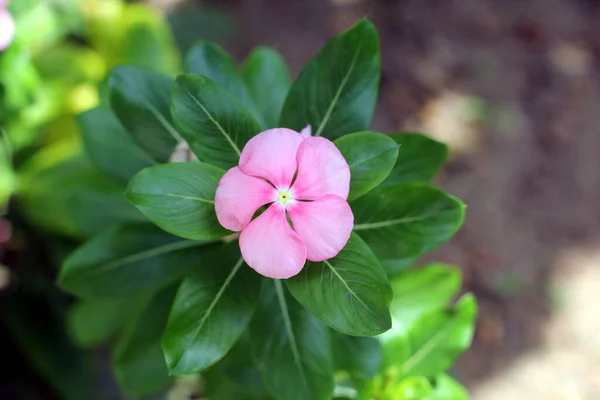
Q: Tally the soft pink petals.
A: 5